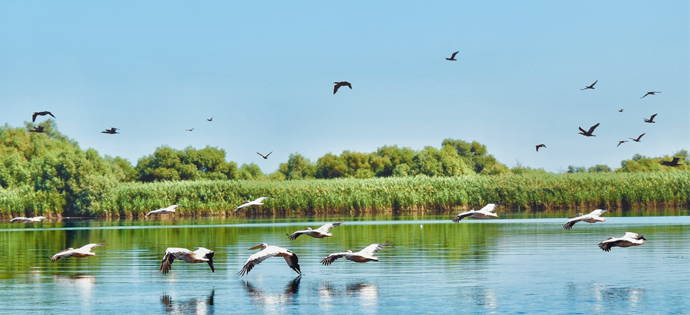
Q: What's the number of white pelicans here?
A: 11